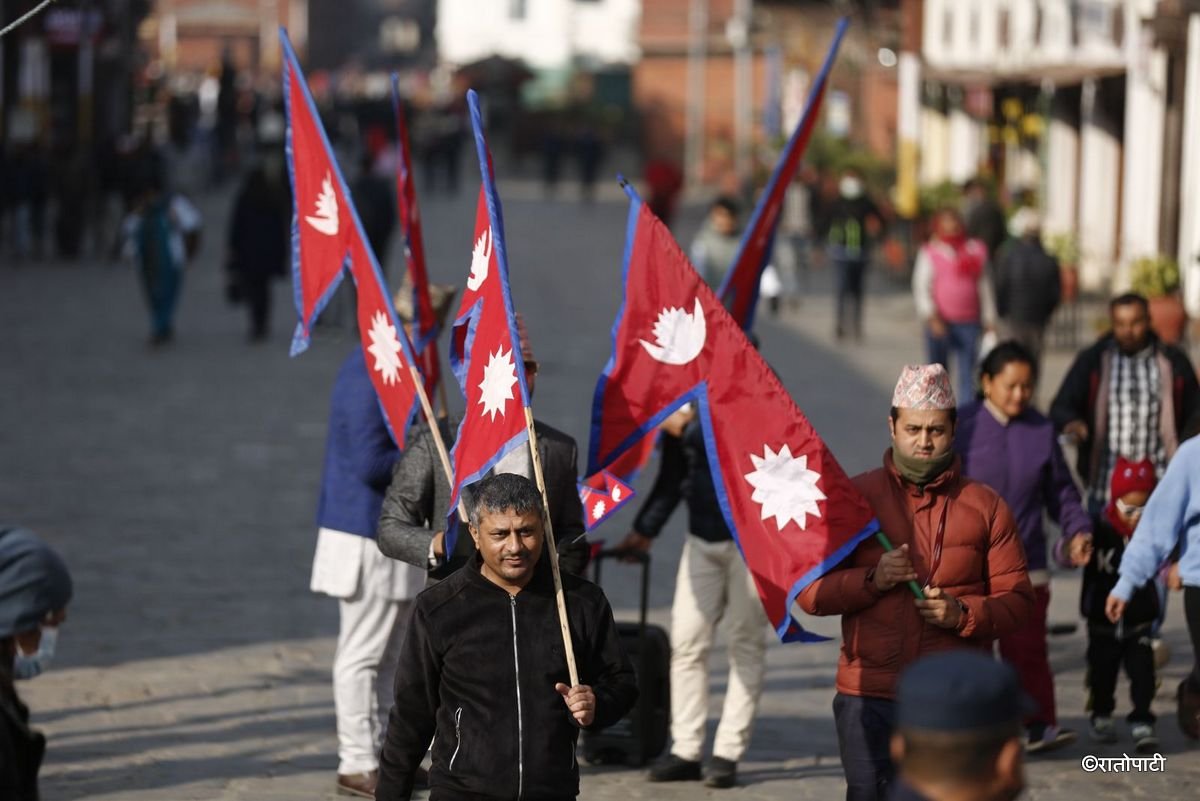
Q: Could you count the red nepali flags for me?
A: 6